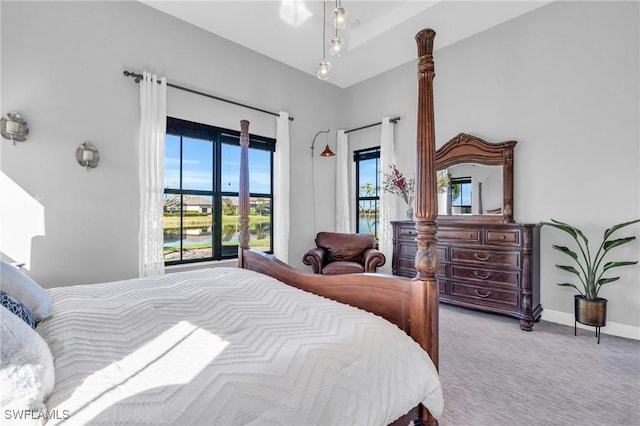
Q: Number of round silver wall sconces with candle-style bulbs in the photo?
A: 2